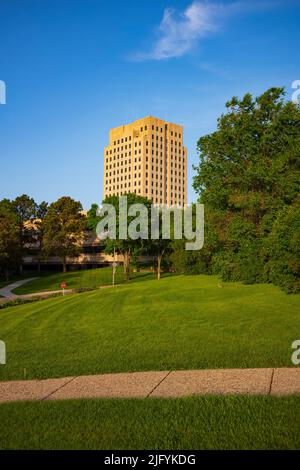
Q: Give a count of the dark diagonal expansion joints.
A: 3